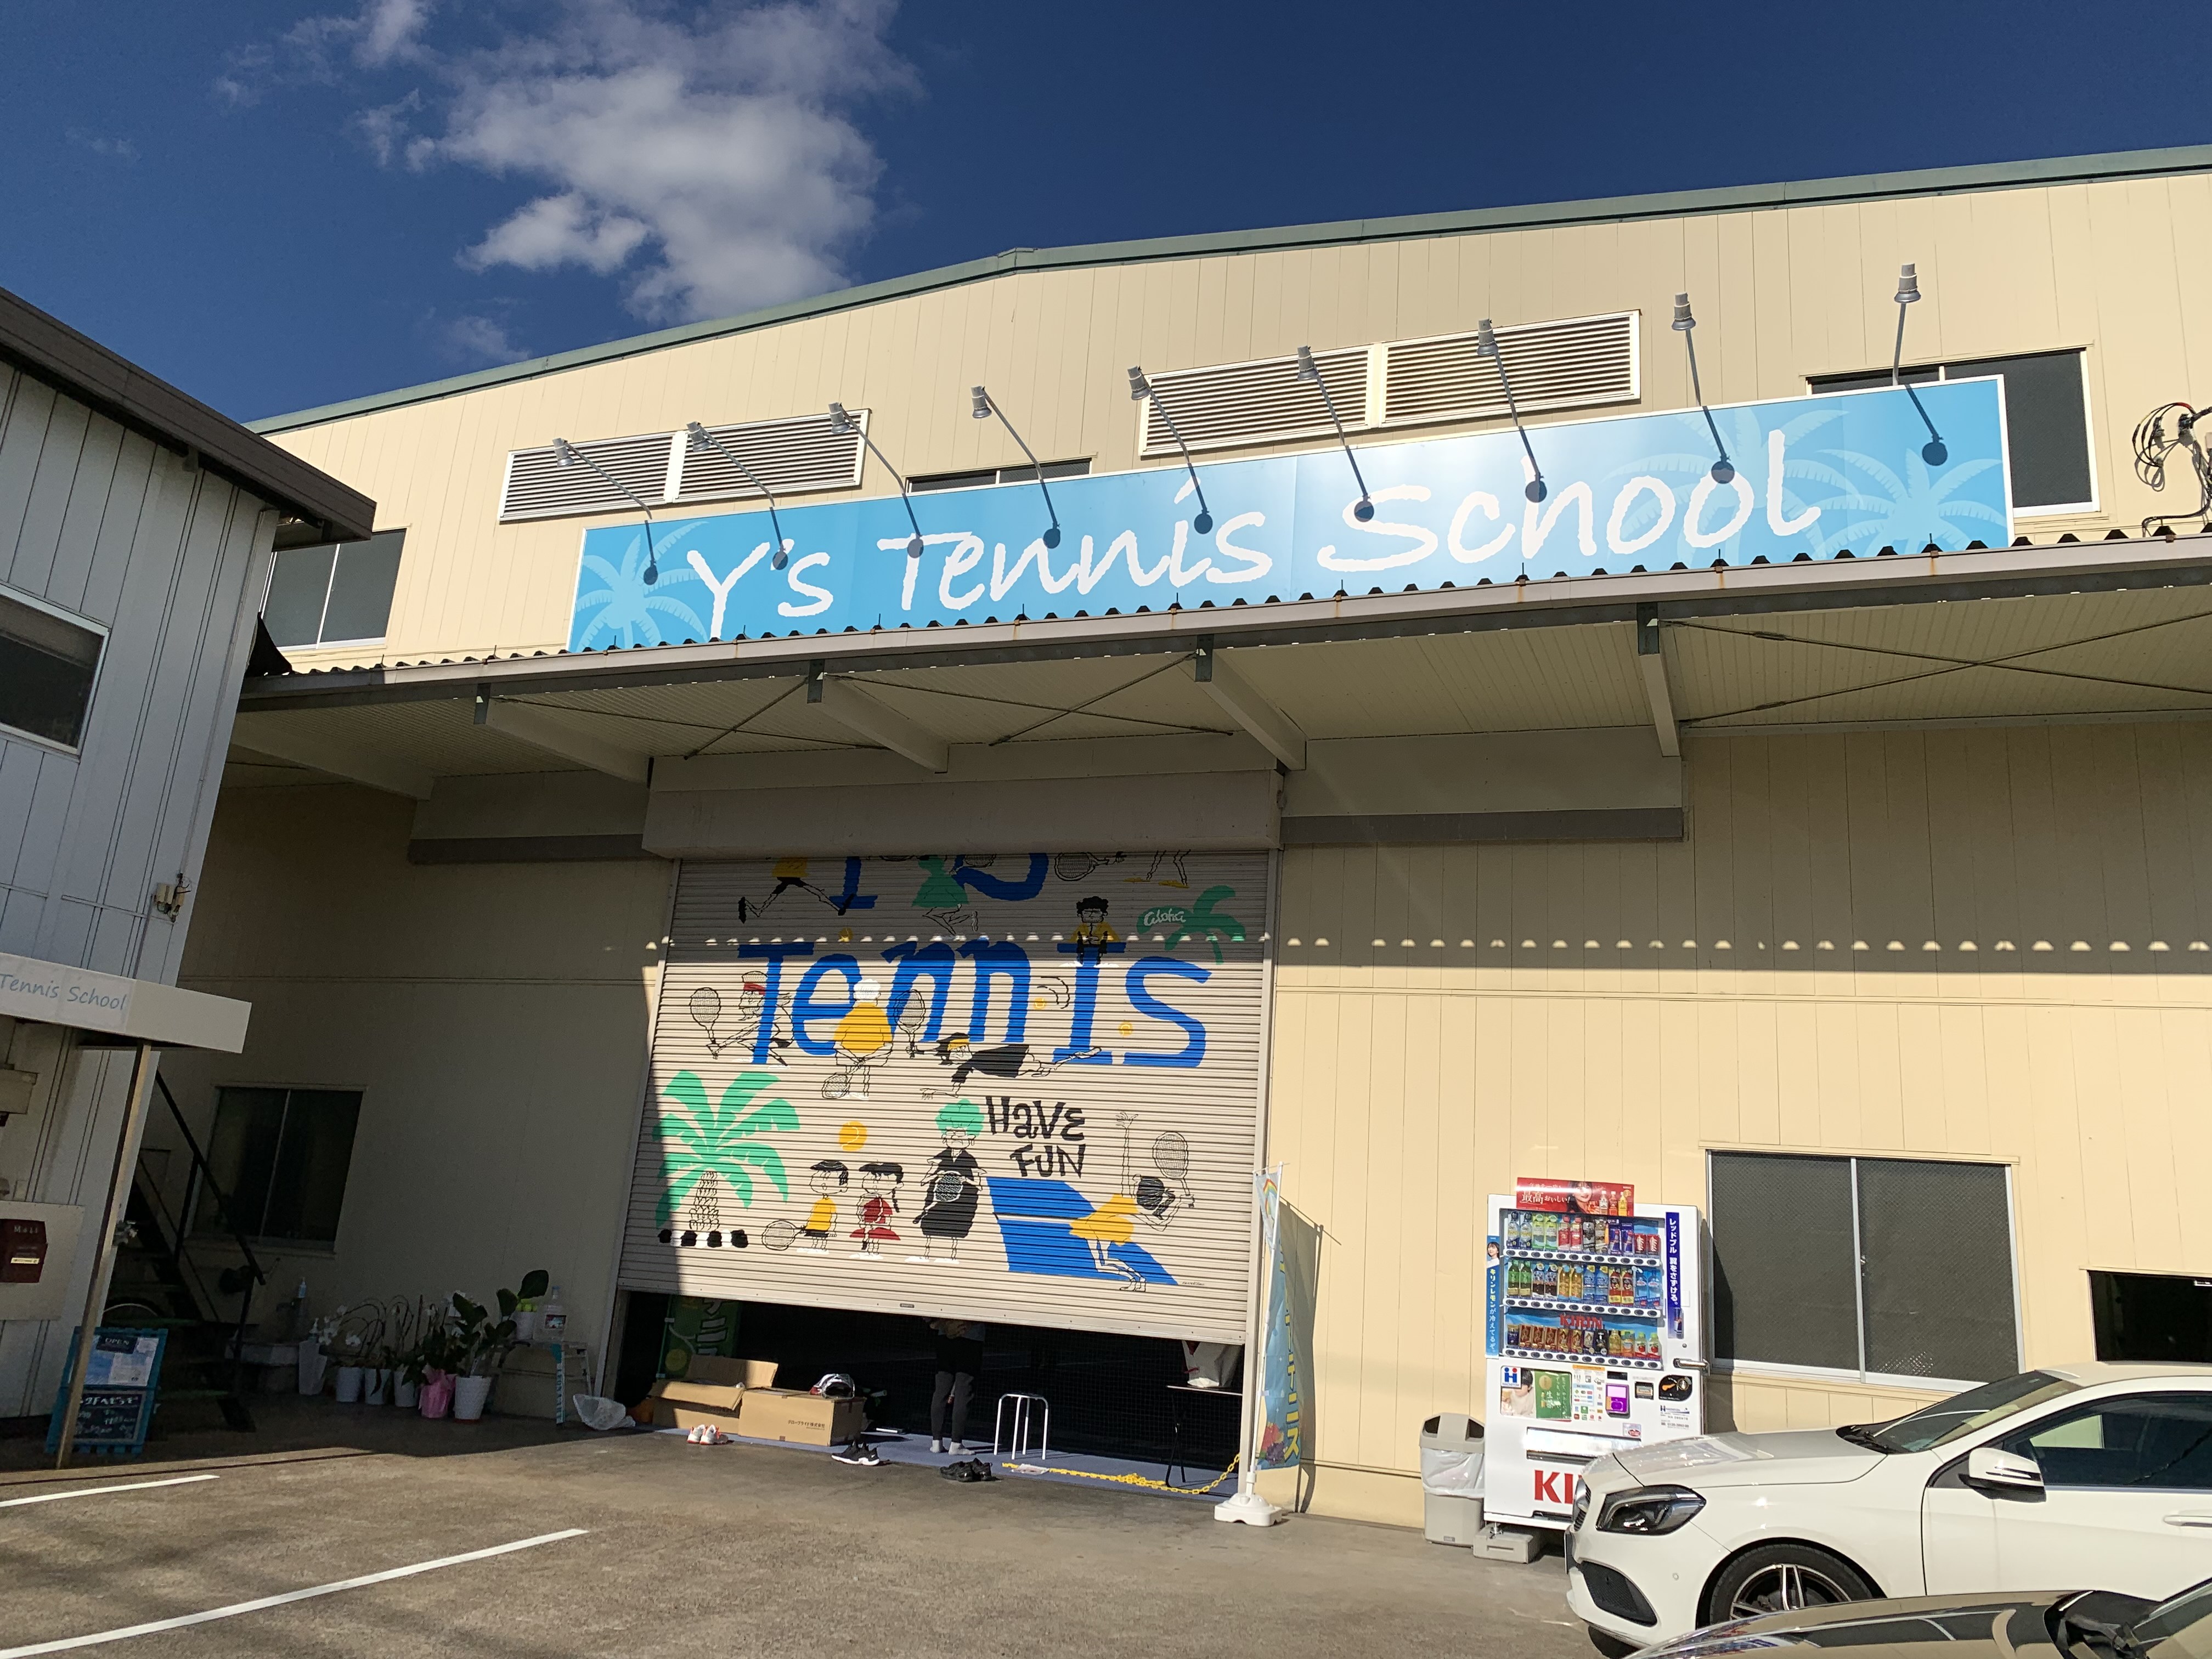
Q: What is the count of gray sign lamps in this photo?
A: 9